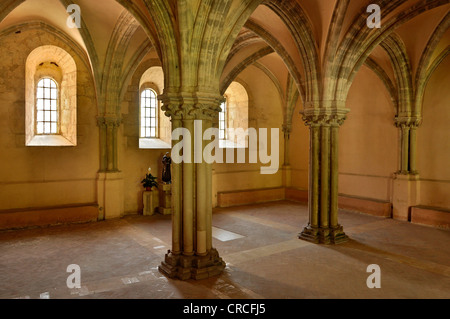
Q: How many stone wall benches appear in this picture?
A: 4